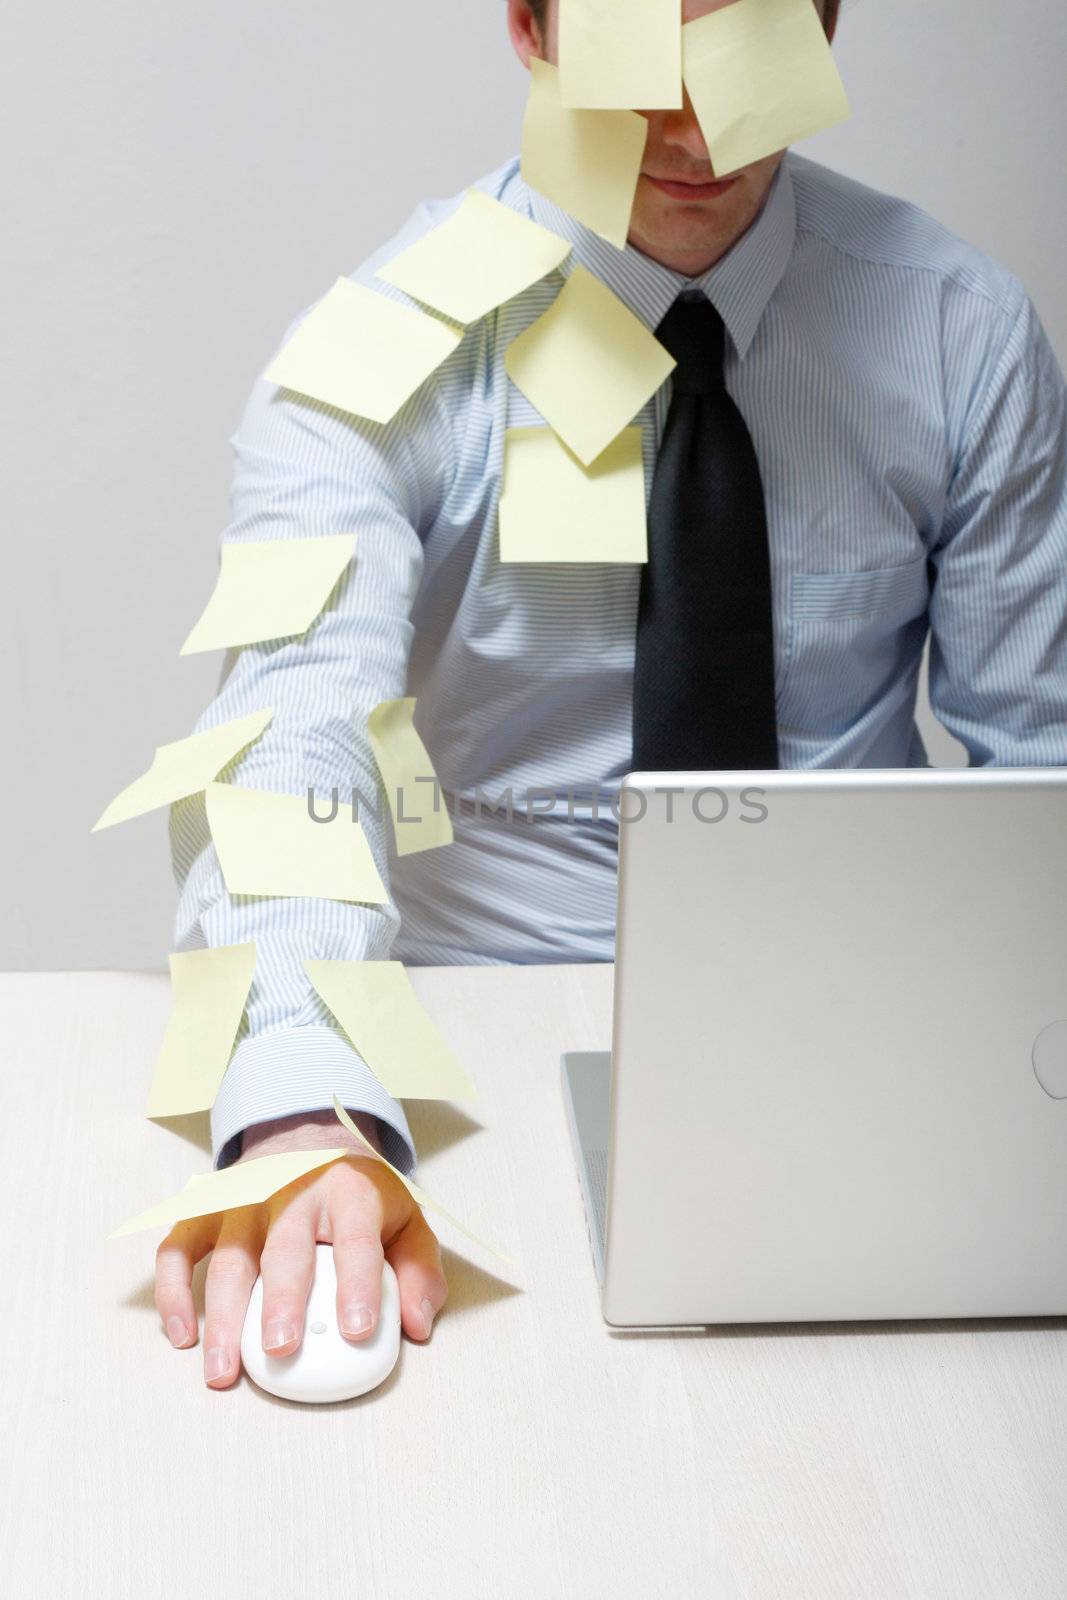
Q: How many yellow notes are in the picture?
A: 15